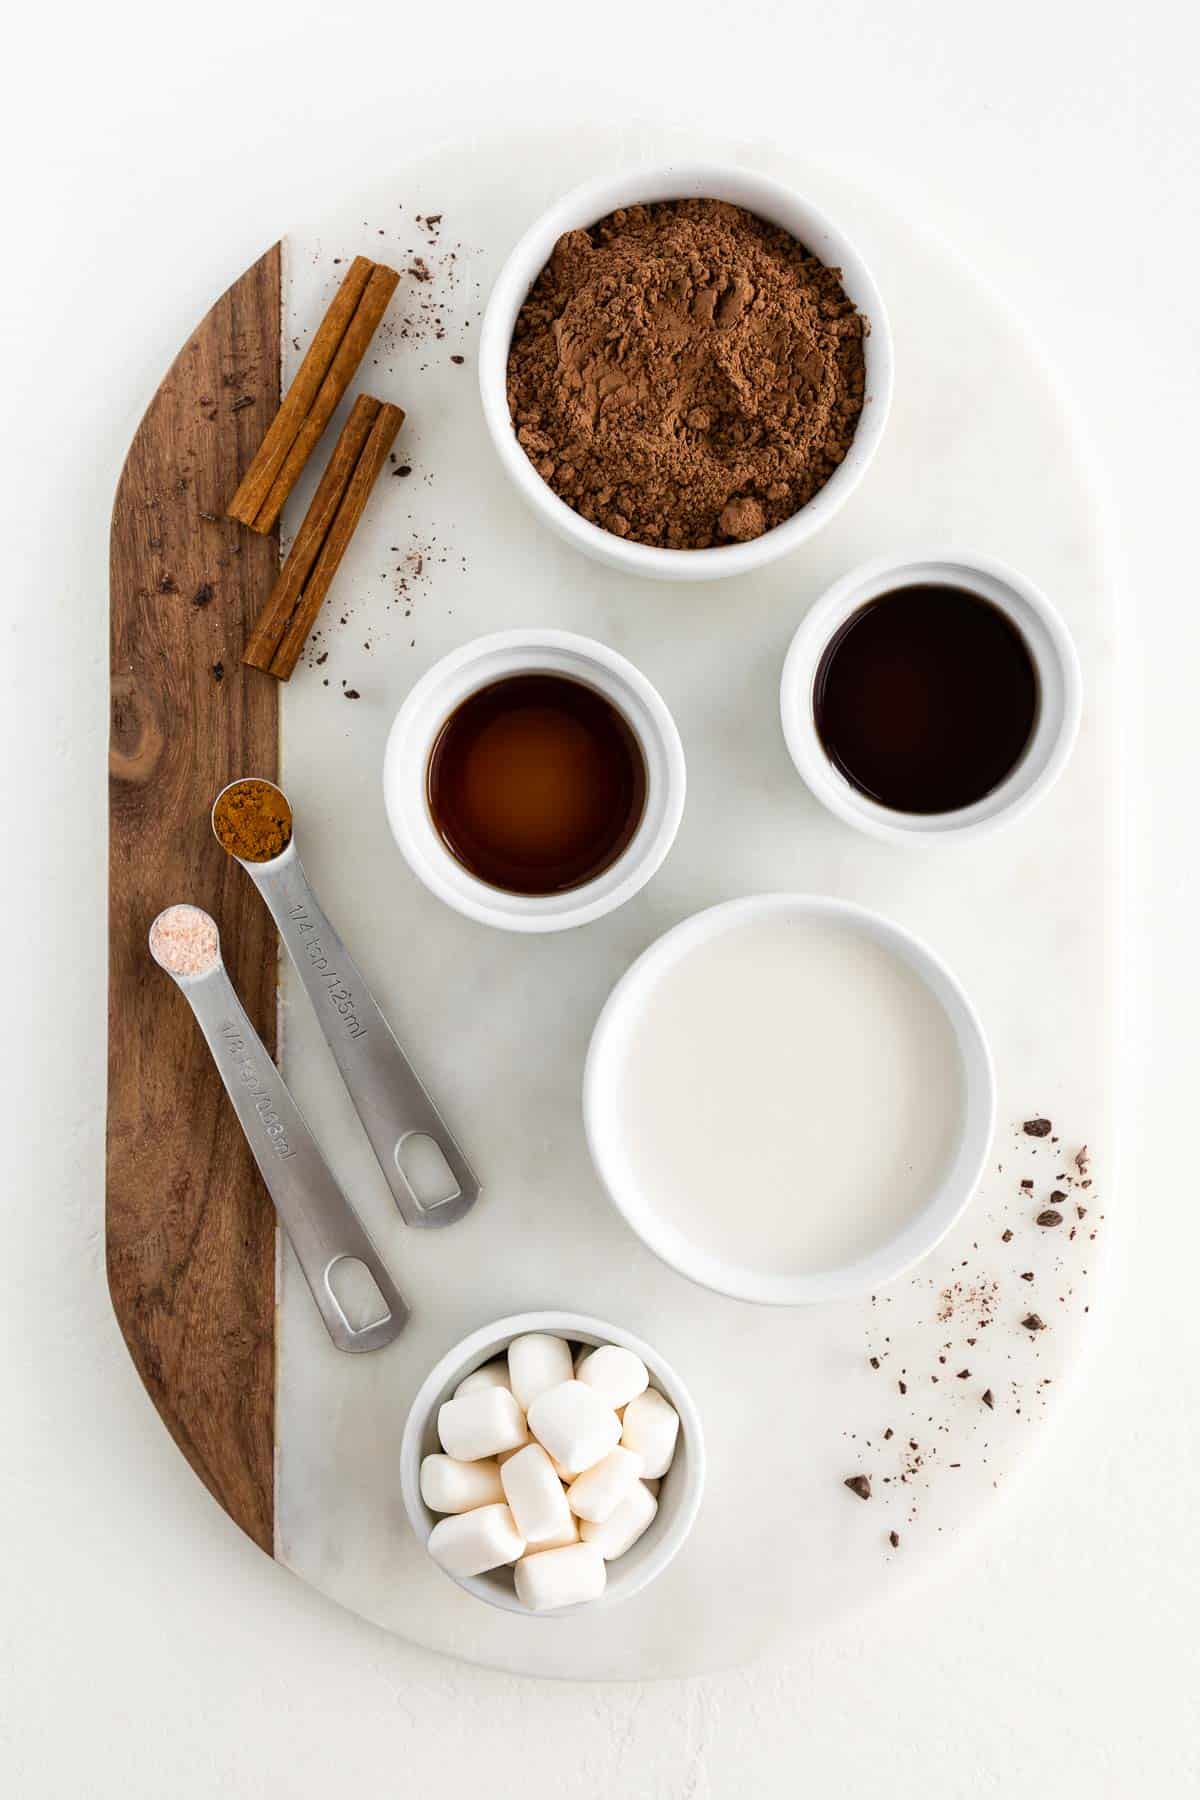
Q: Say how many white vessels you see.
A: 5